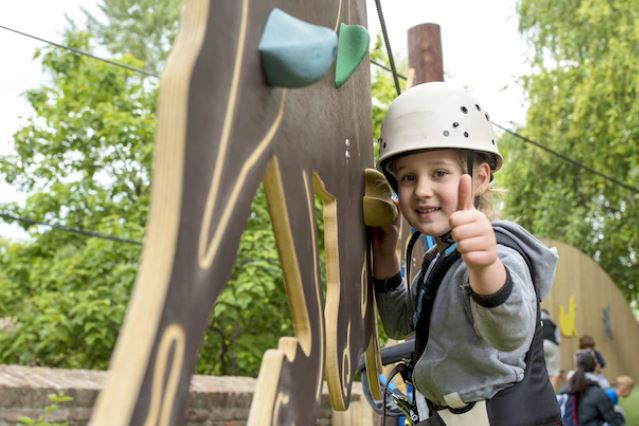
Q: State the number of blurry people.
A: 4